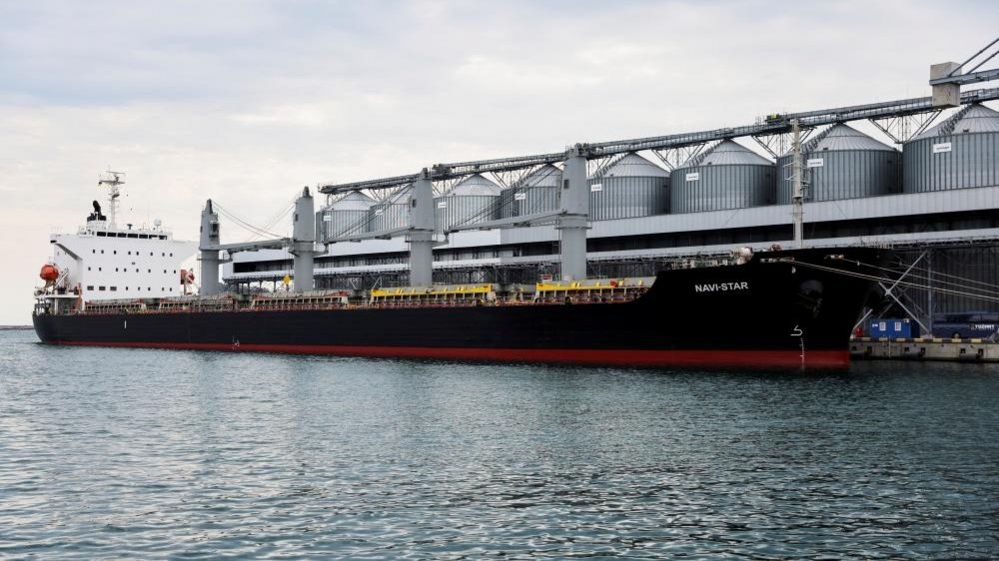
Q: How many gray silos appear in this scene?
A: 8